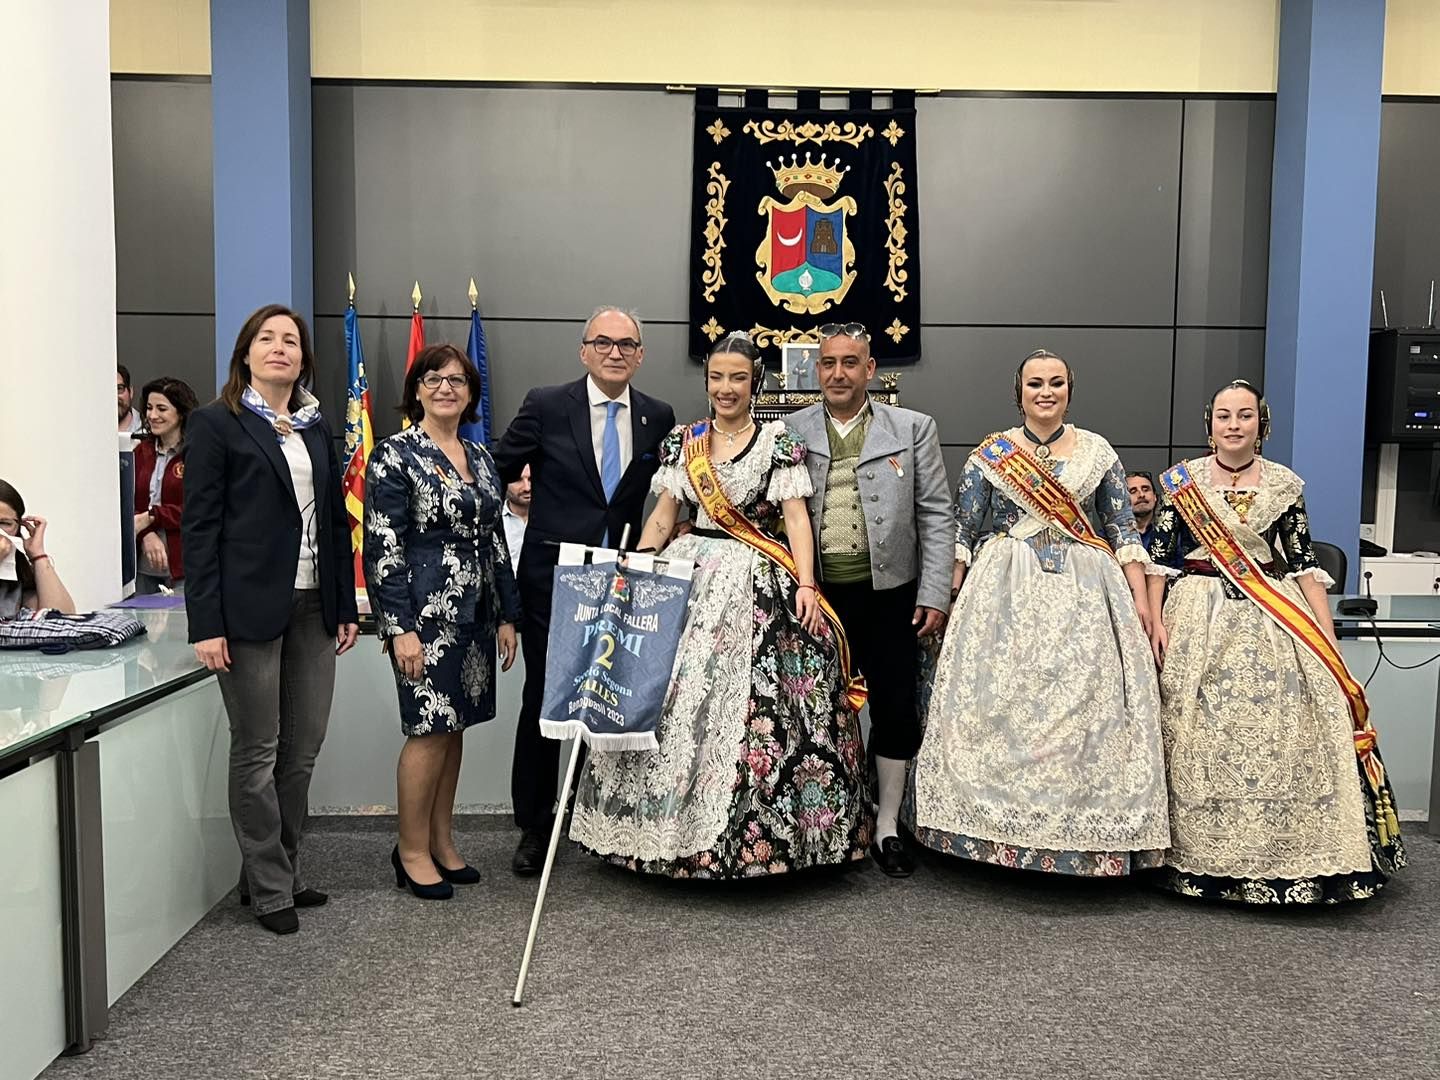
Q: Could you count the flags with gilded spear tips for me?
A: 3